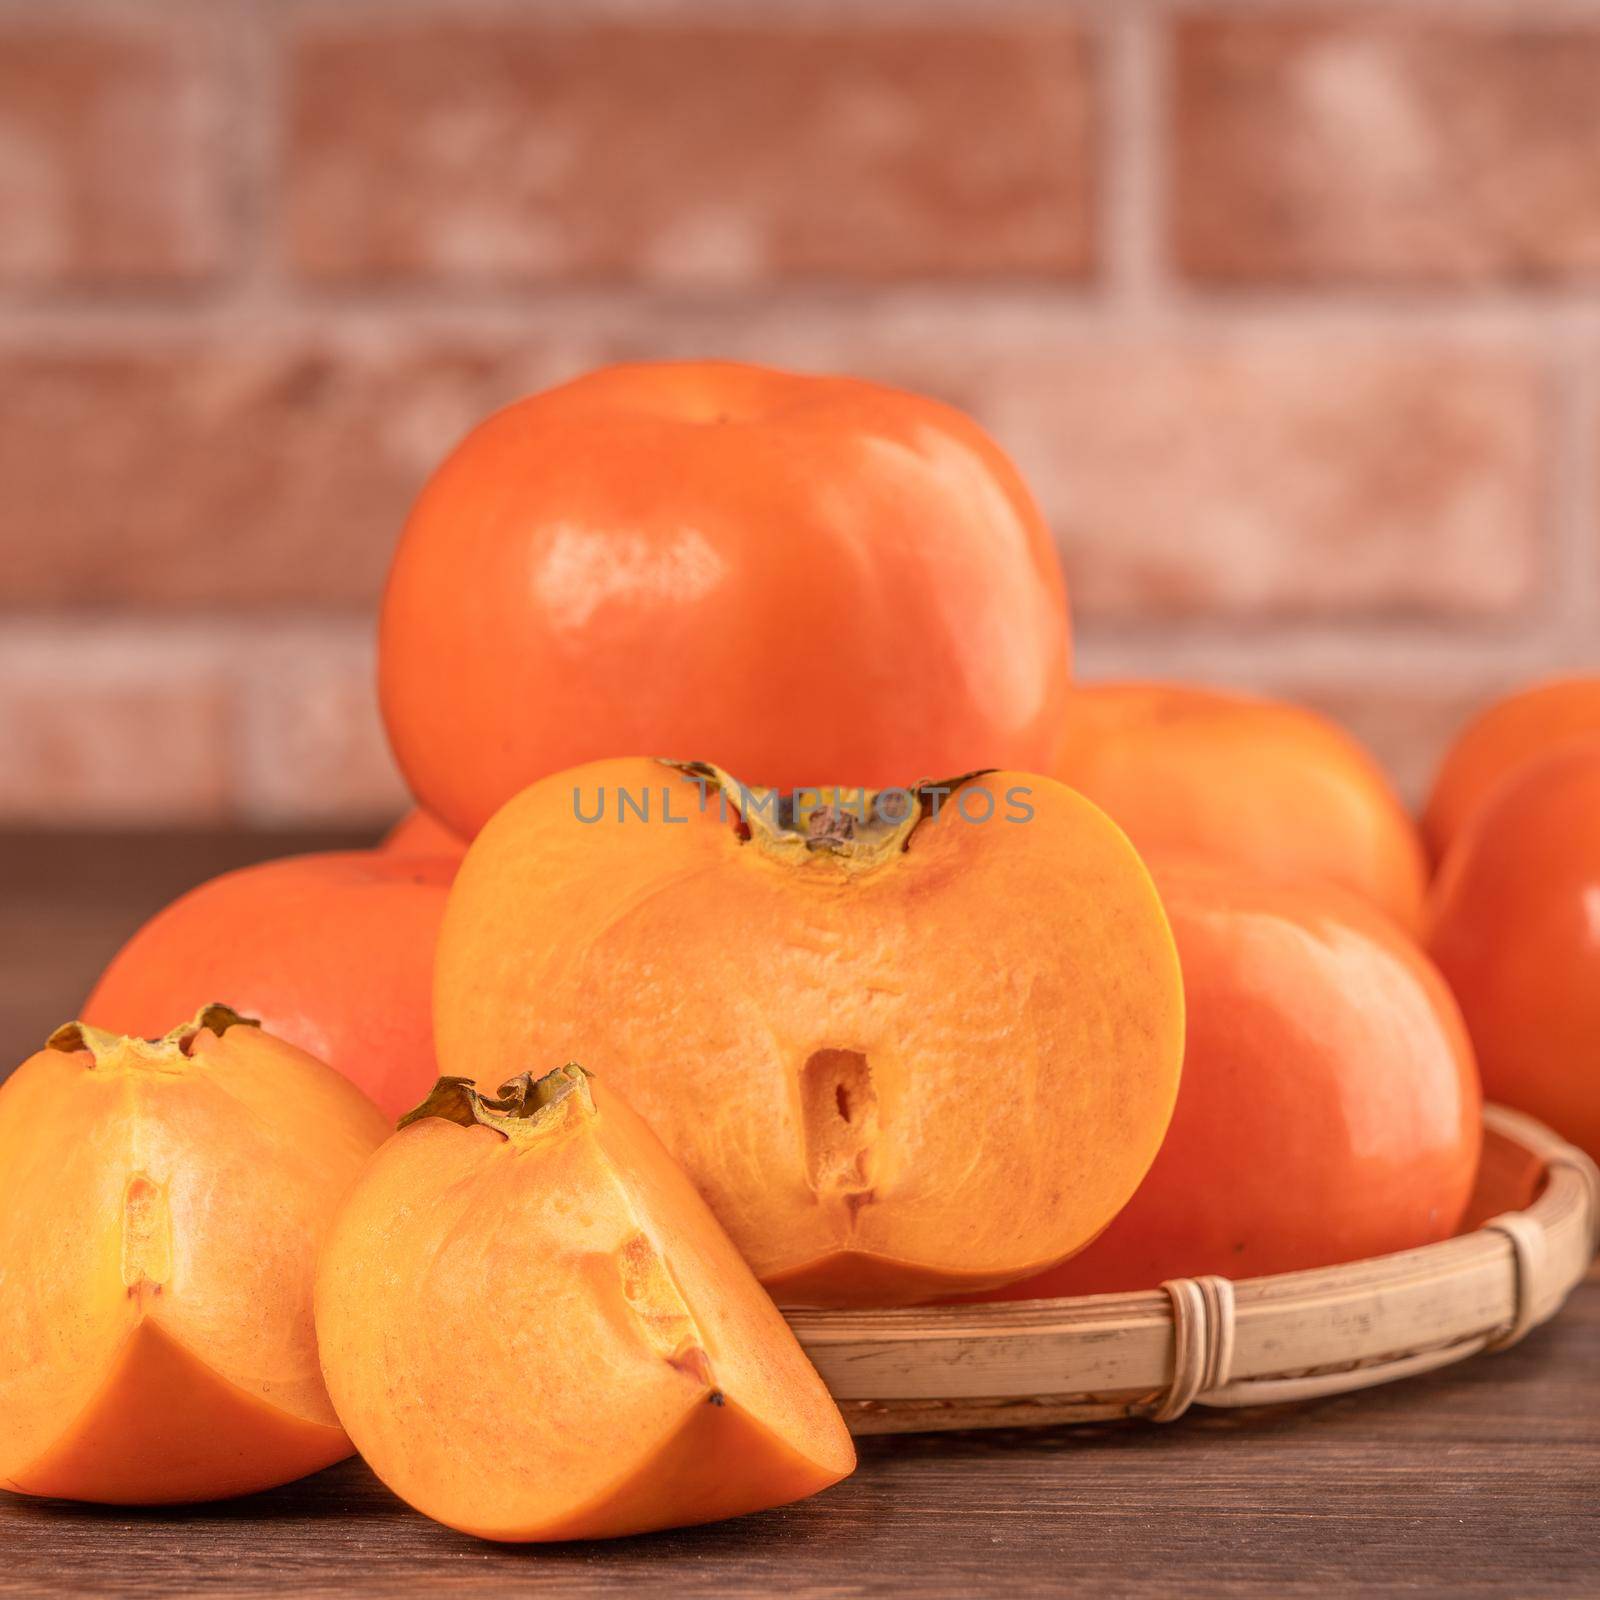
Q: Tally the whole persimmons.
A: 7